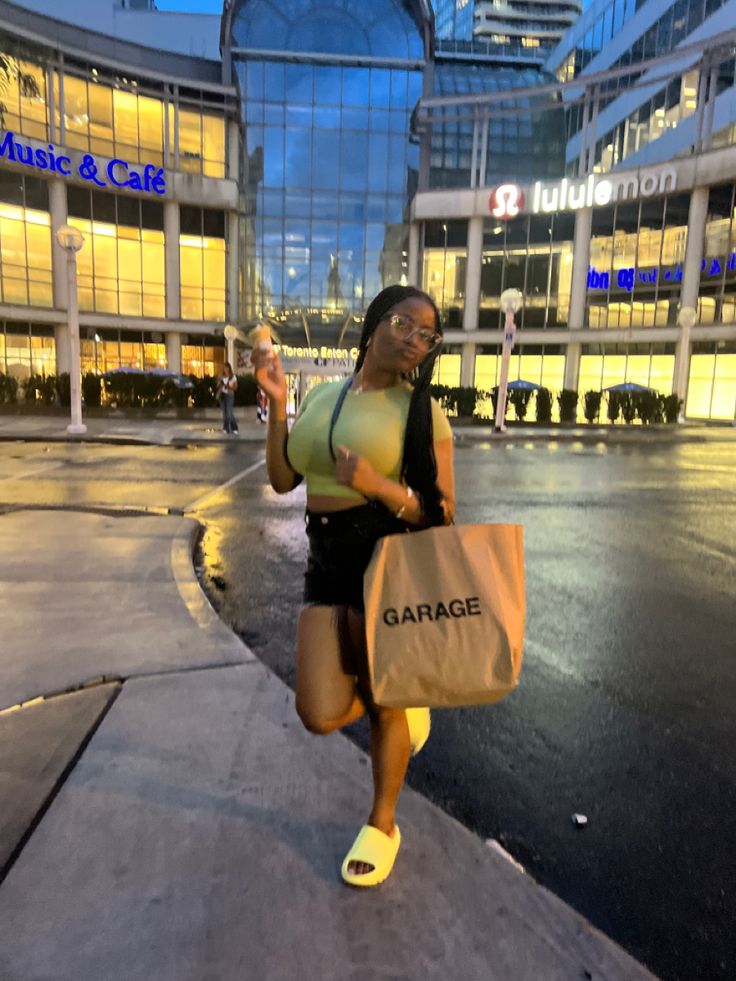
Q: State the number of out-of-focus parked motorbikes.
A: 0